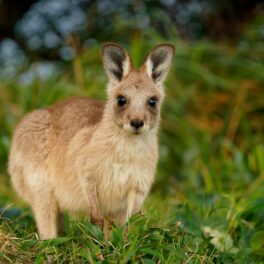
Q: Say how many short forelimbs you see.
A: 2